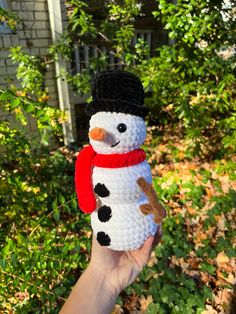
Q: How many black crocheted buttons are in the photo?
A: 3